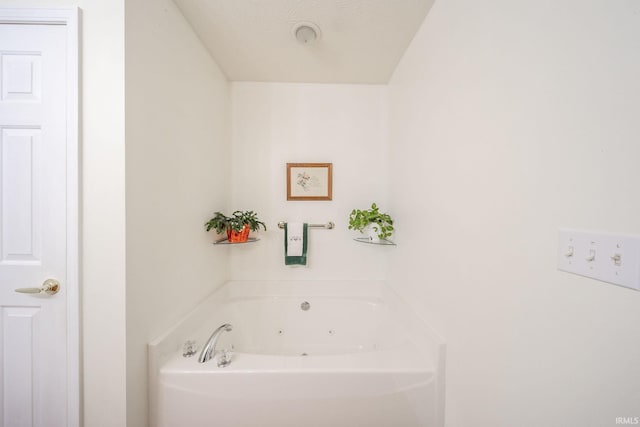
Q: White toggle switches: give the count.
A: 3